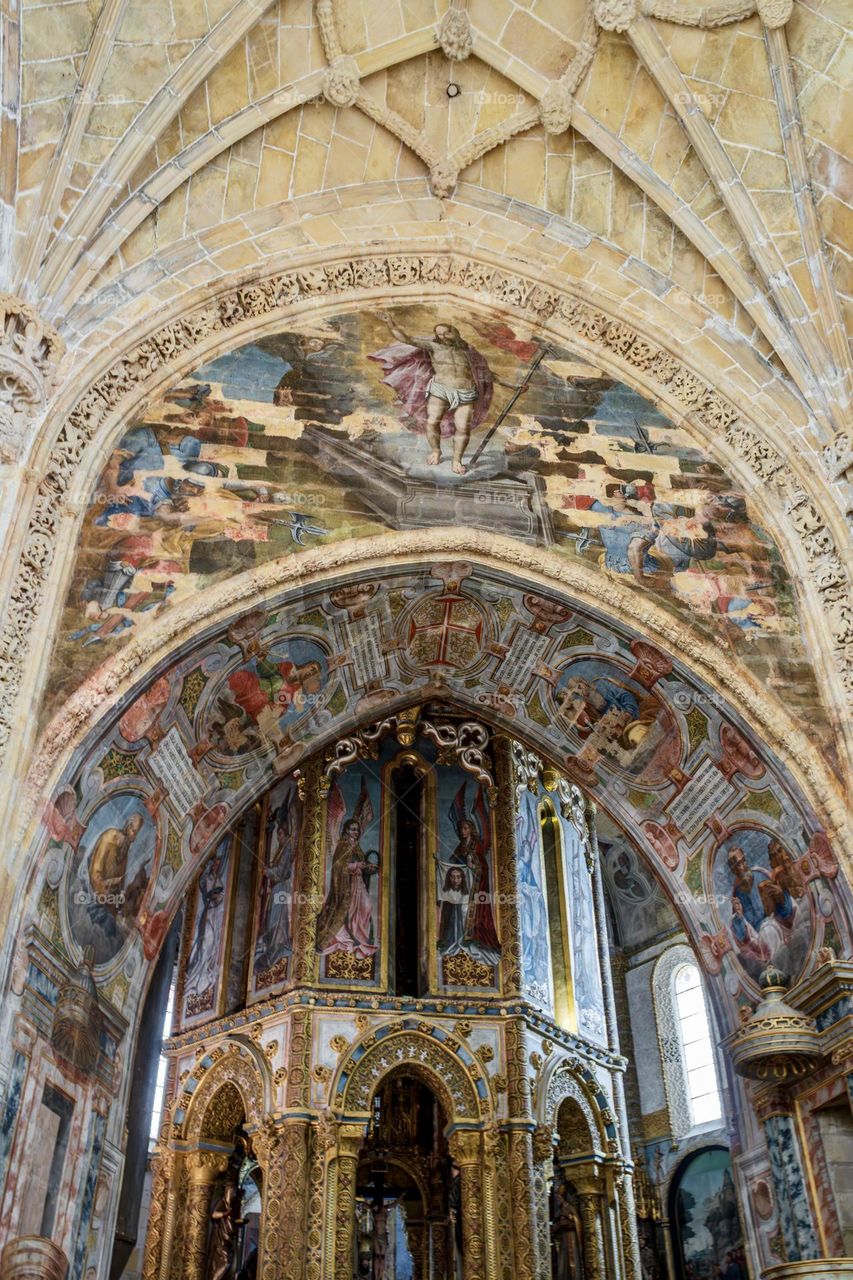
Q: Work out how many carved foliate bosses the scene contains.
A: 6